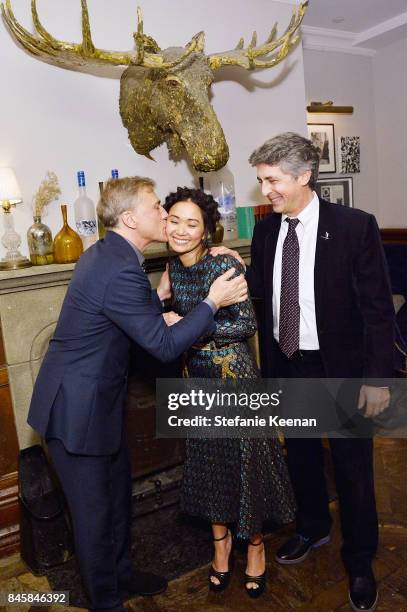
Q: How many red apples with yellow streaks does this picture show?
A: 0